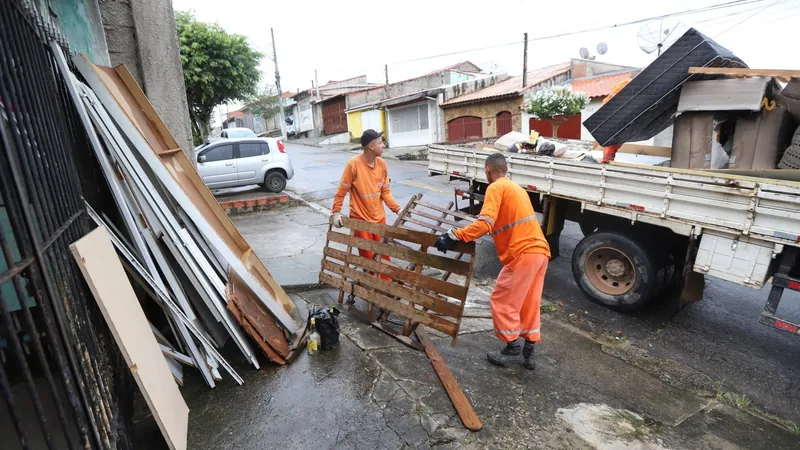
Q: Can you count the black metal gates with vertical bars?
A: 1